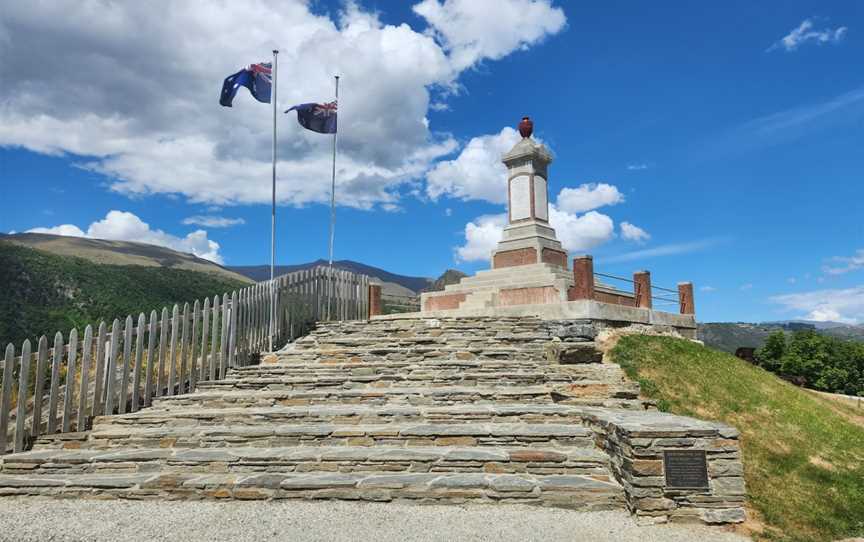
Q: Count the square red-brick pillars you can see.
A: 4